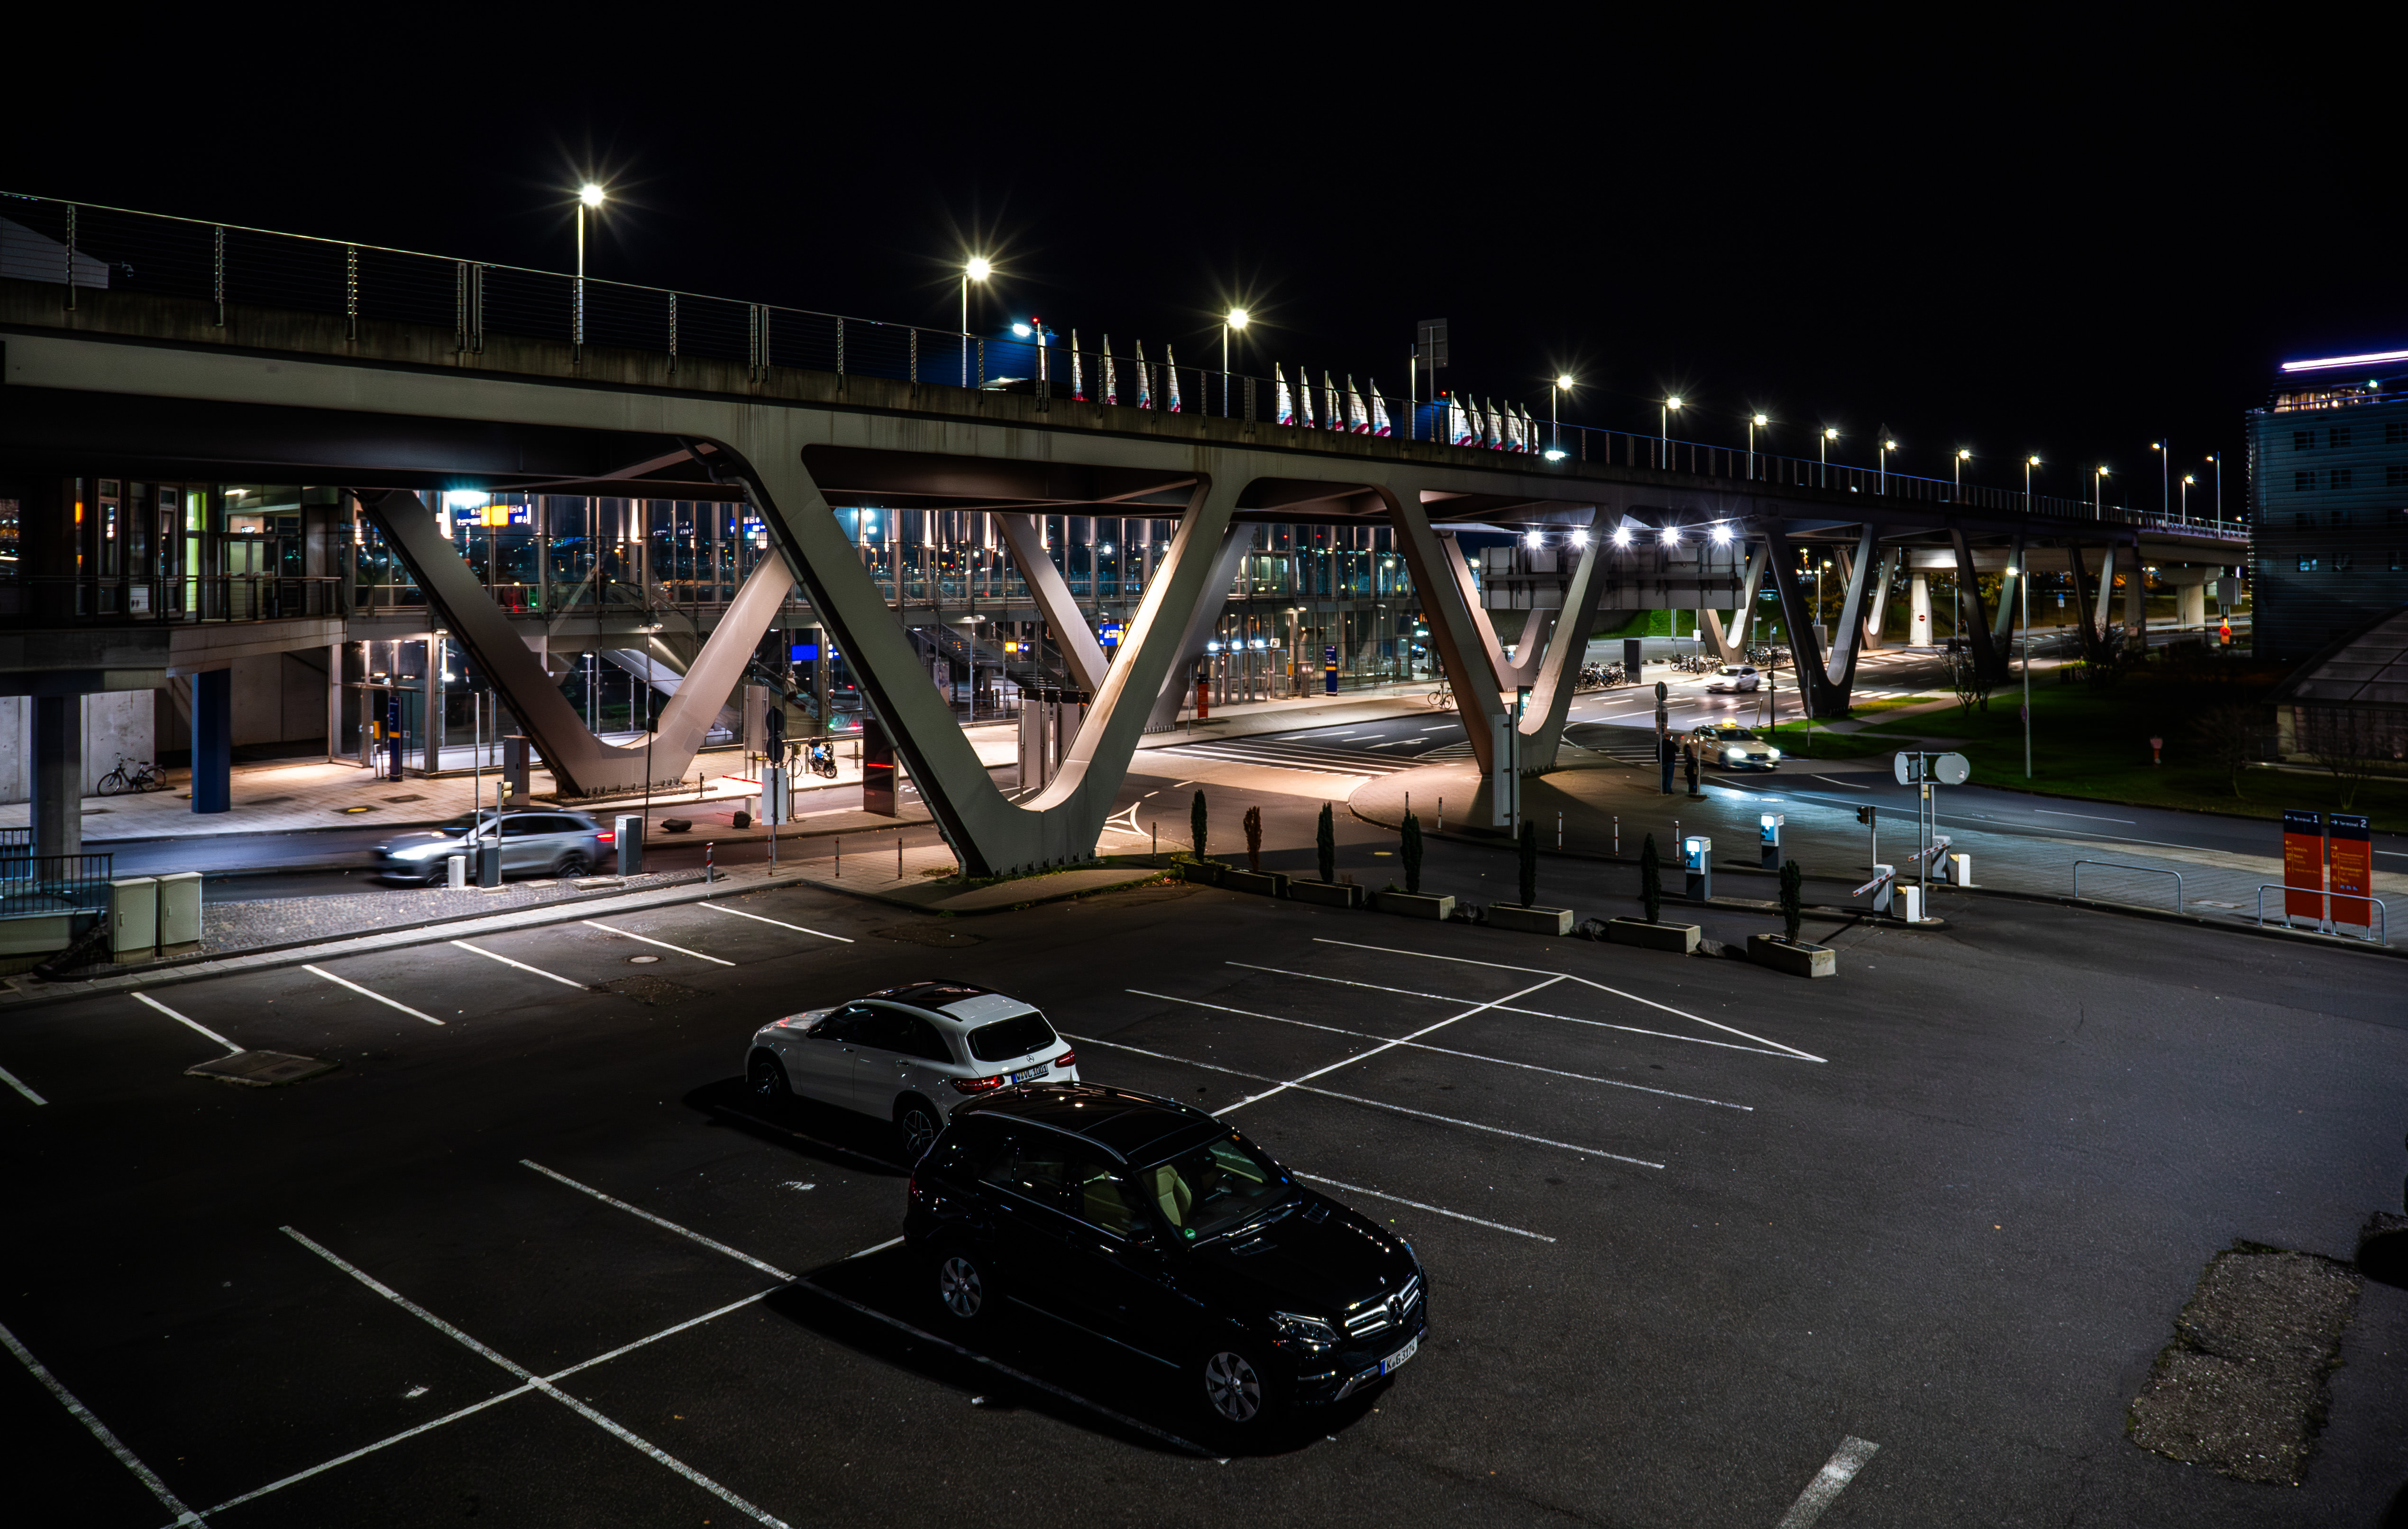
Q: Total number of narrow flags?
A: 14